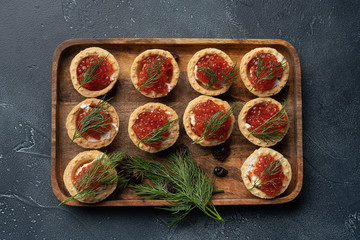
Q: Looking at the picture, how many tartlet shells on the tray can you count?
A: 10